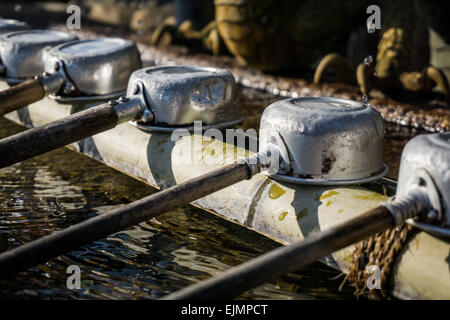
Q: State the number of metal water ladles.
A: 6